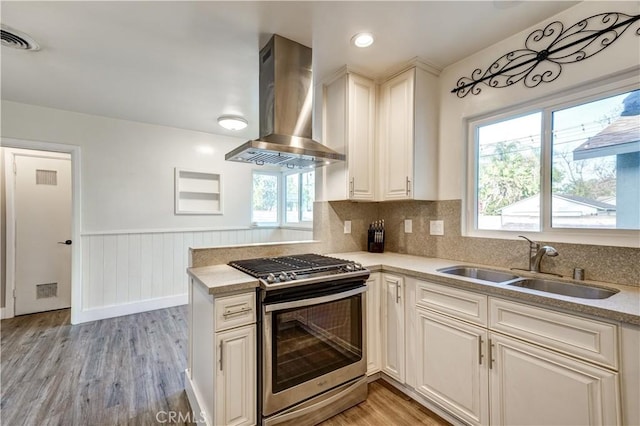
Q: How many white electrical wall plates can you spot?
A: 3